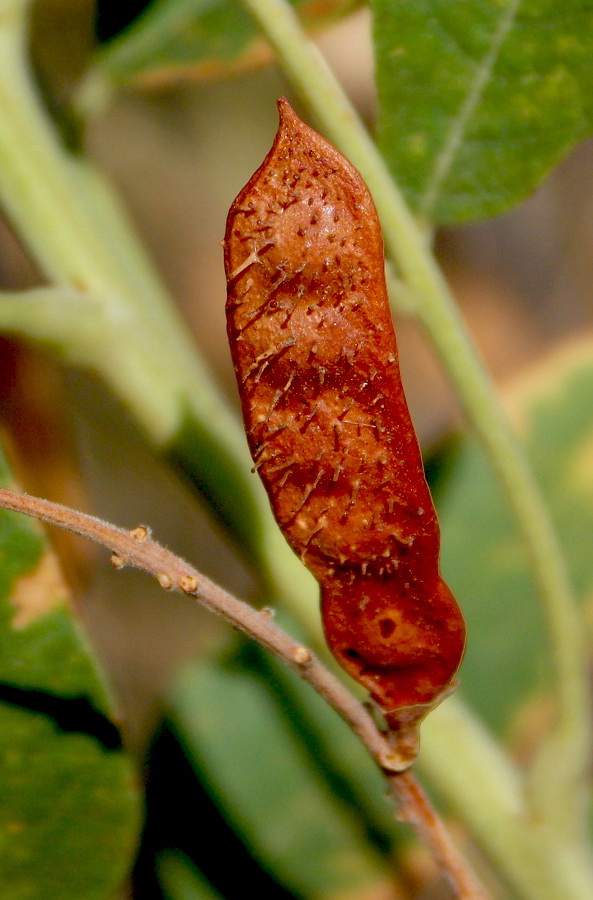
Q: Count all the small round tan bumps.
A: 6